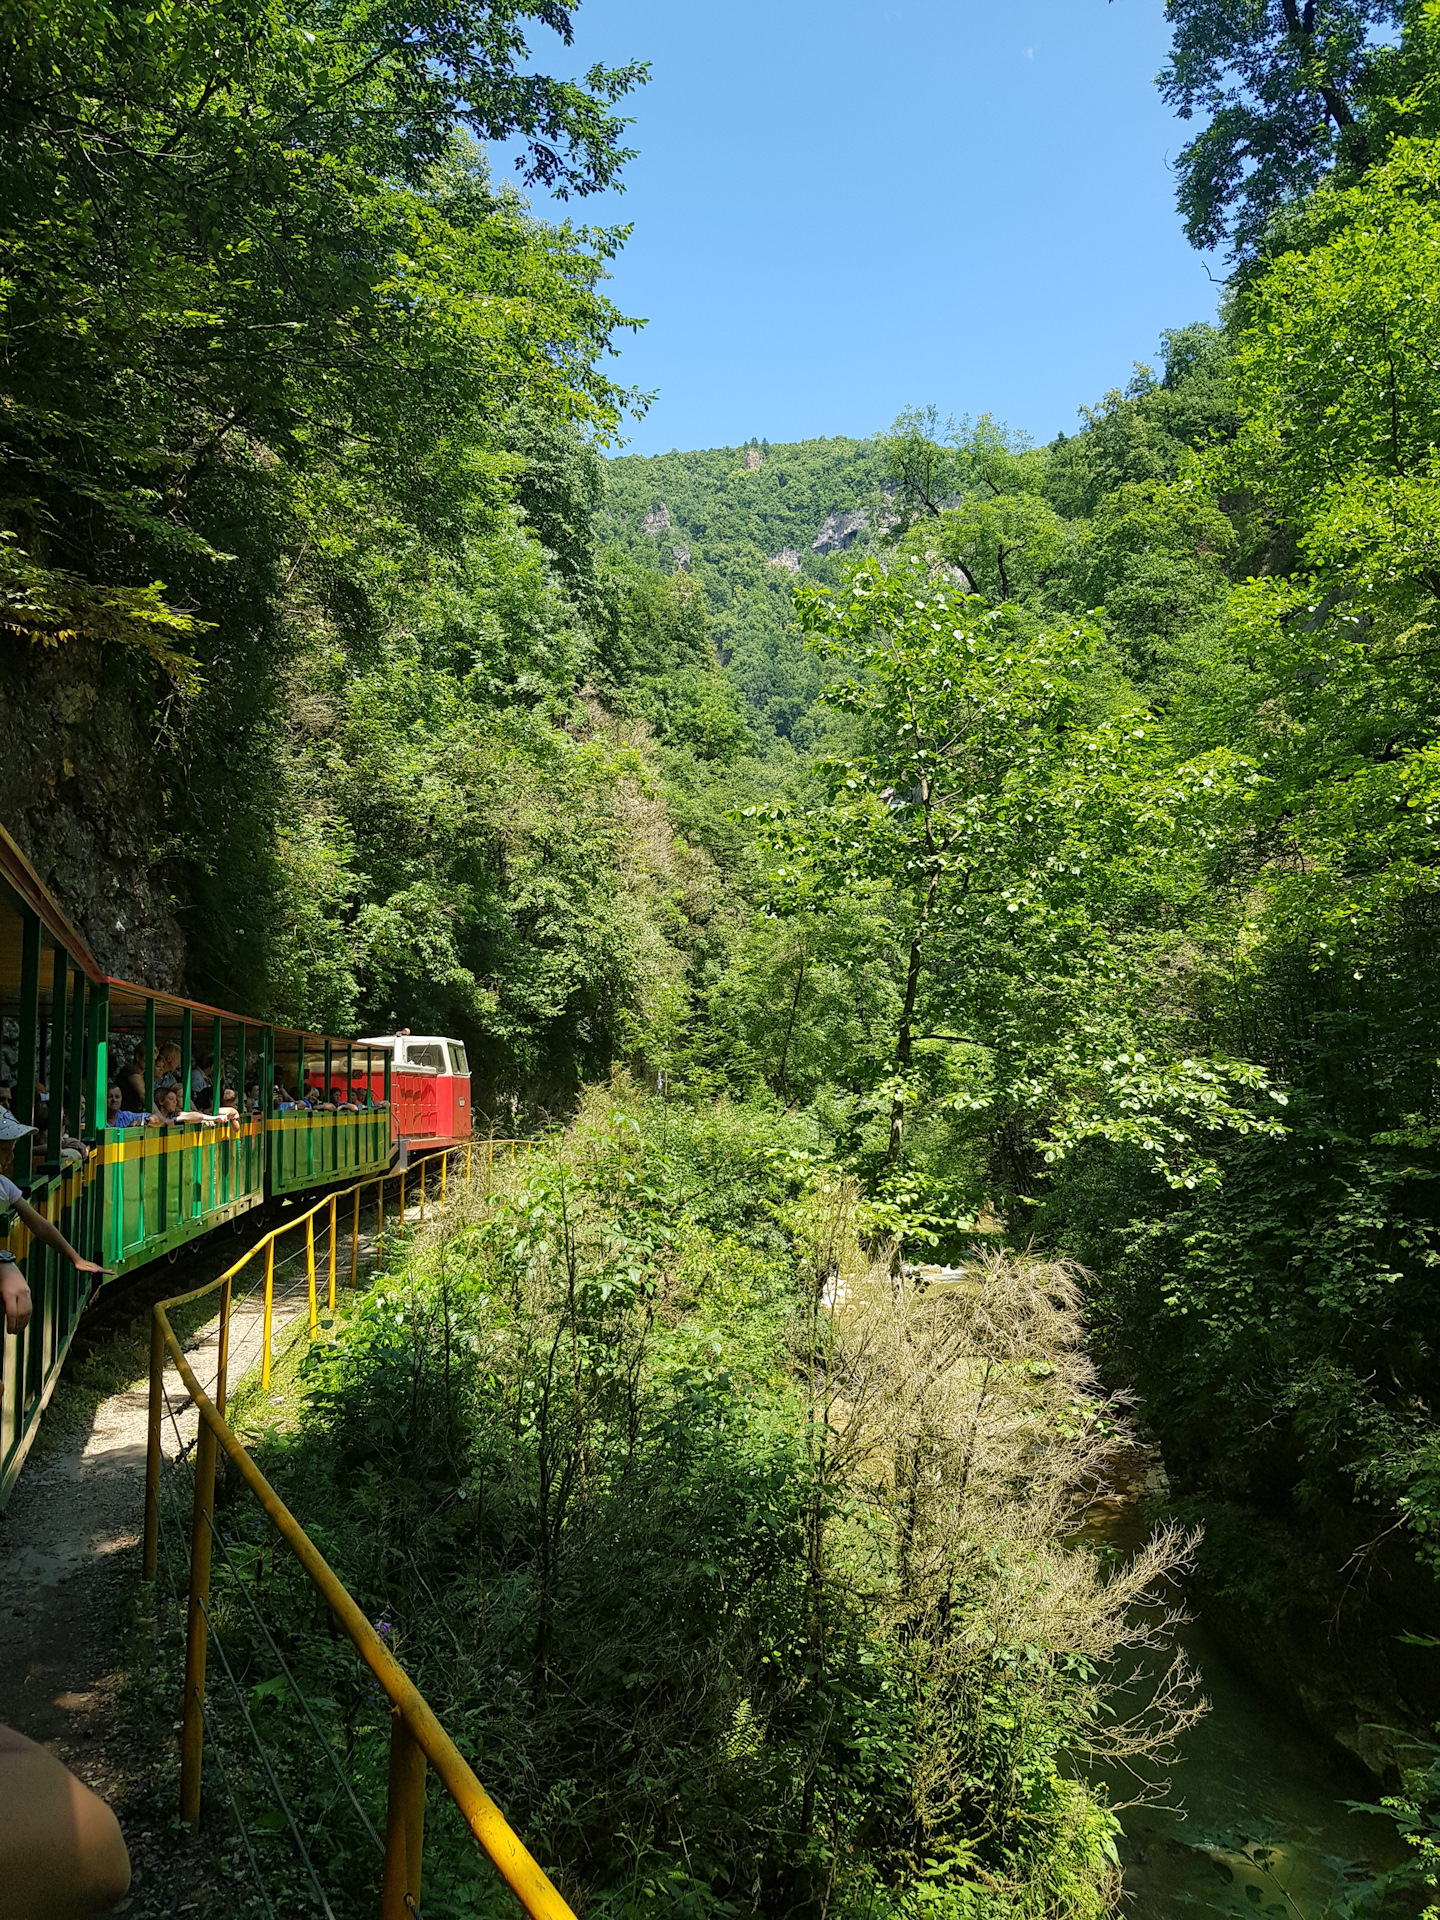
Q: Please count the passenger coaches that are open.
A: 3